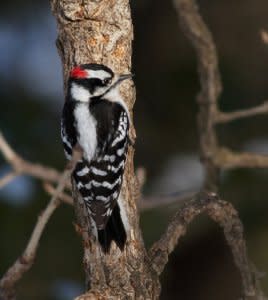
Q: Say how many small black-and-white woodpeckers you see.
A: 1